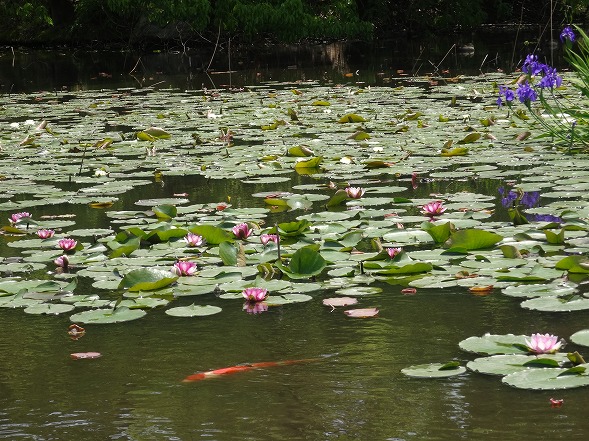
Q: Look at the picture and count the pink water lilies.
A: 13